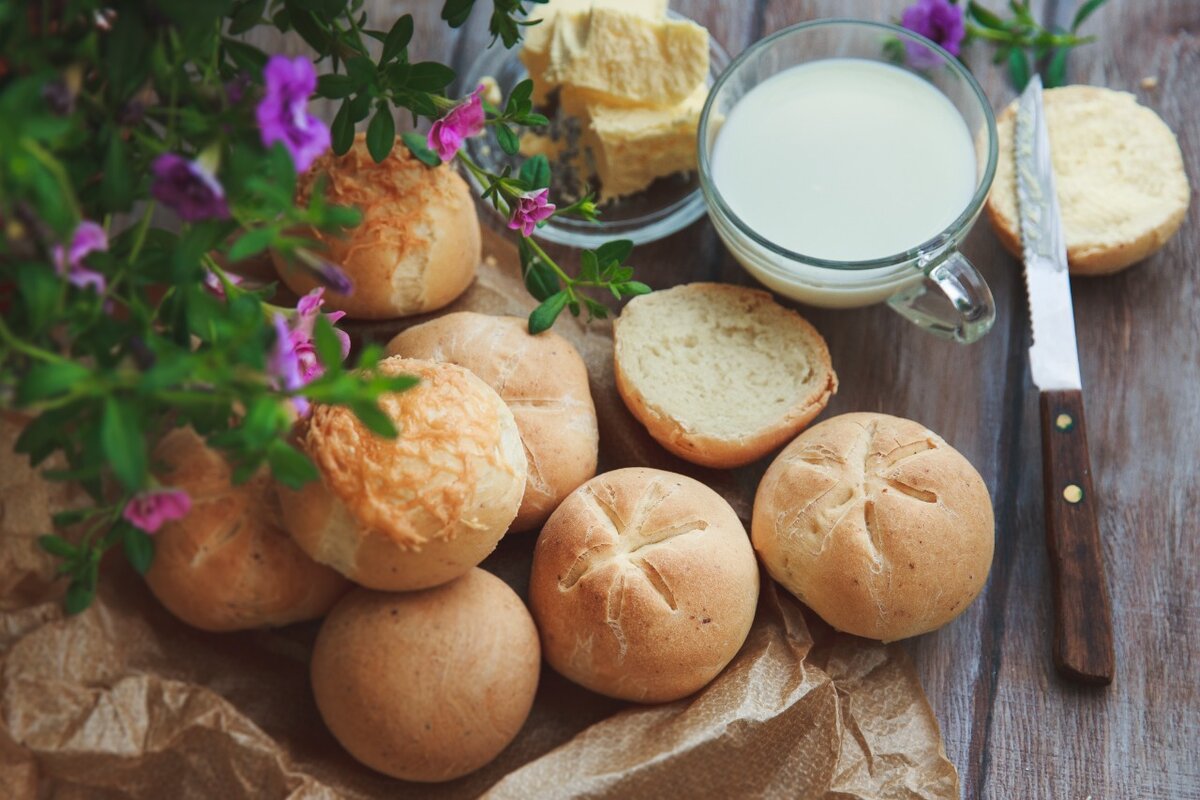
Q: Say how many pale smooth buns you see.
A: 1